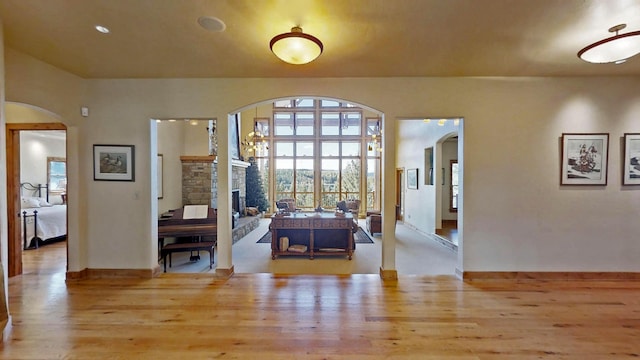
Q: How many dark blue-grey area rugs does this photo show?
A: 1